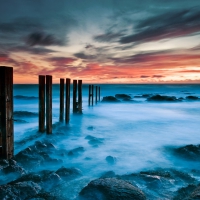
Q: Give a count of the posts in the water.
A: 11